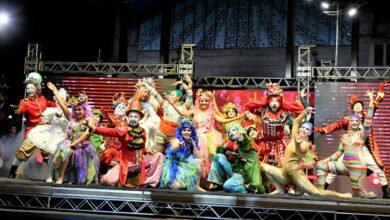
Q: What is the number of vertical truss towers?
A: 3